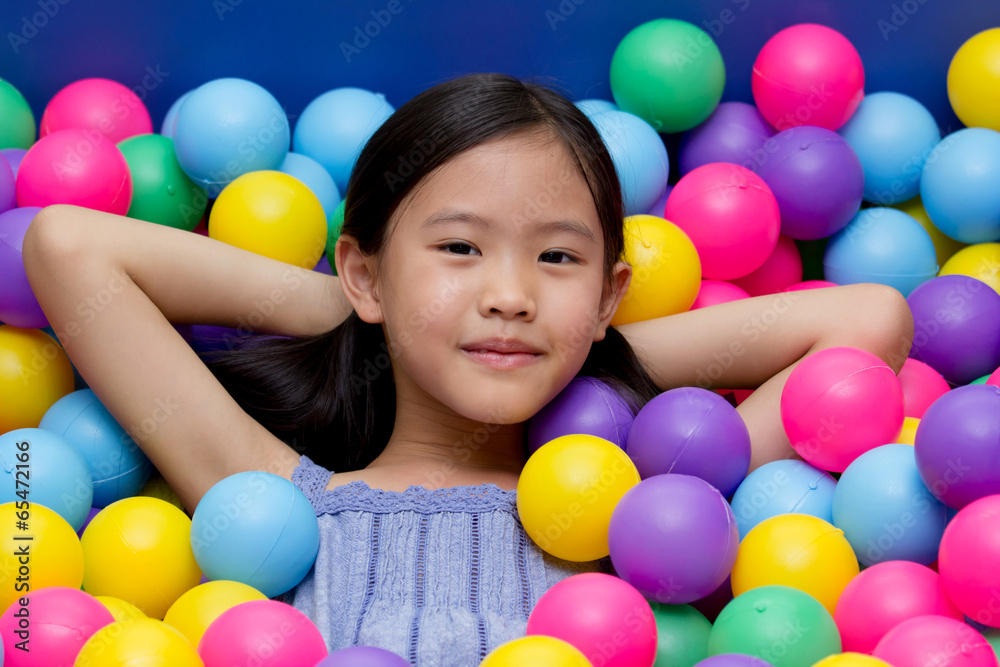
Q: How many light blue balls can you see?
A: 14